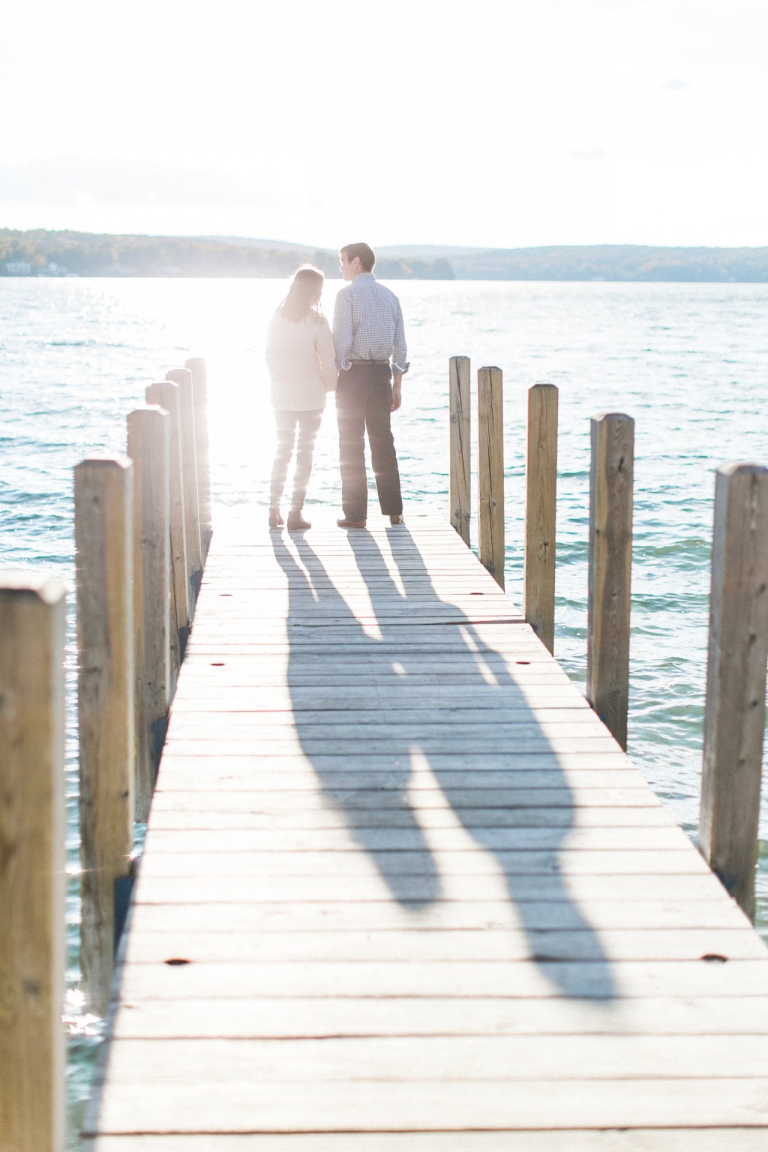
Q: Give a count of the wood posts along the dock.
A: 11